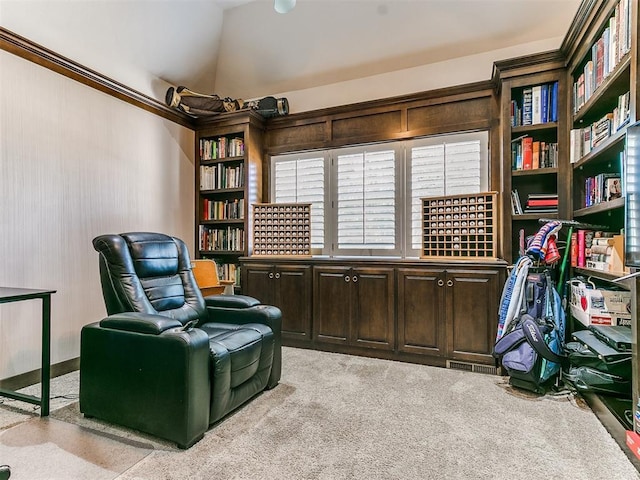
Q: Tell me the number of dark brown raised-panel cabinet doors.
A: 6